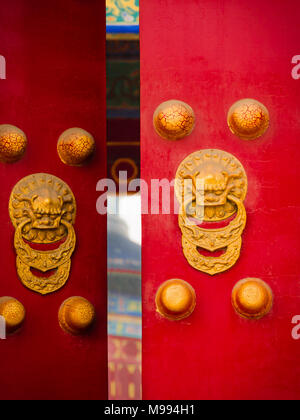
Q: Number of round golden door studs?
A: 8